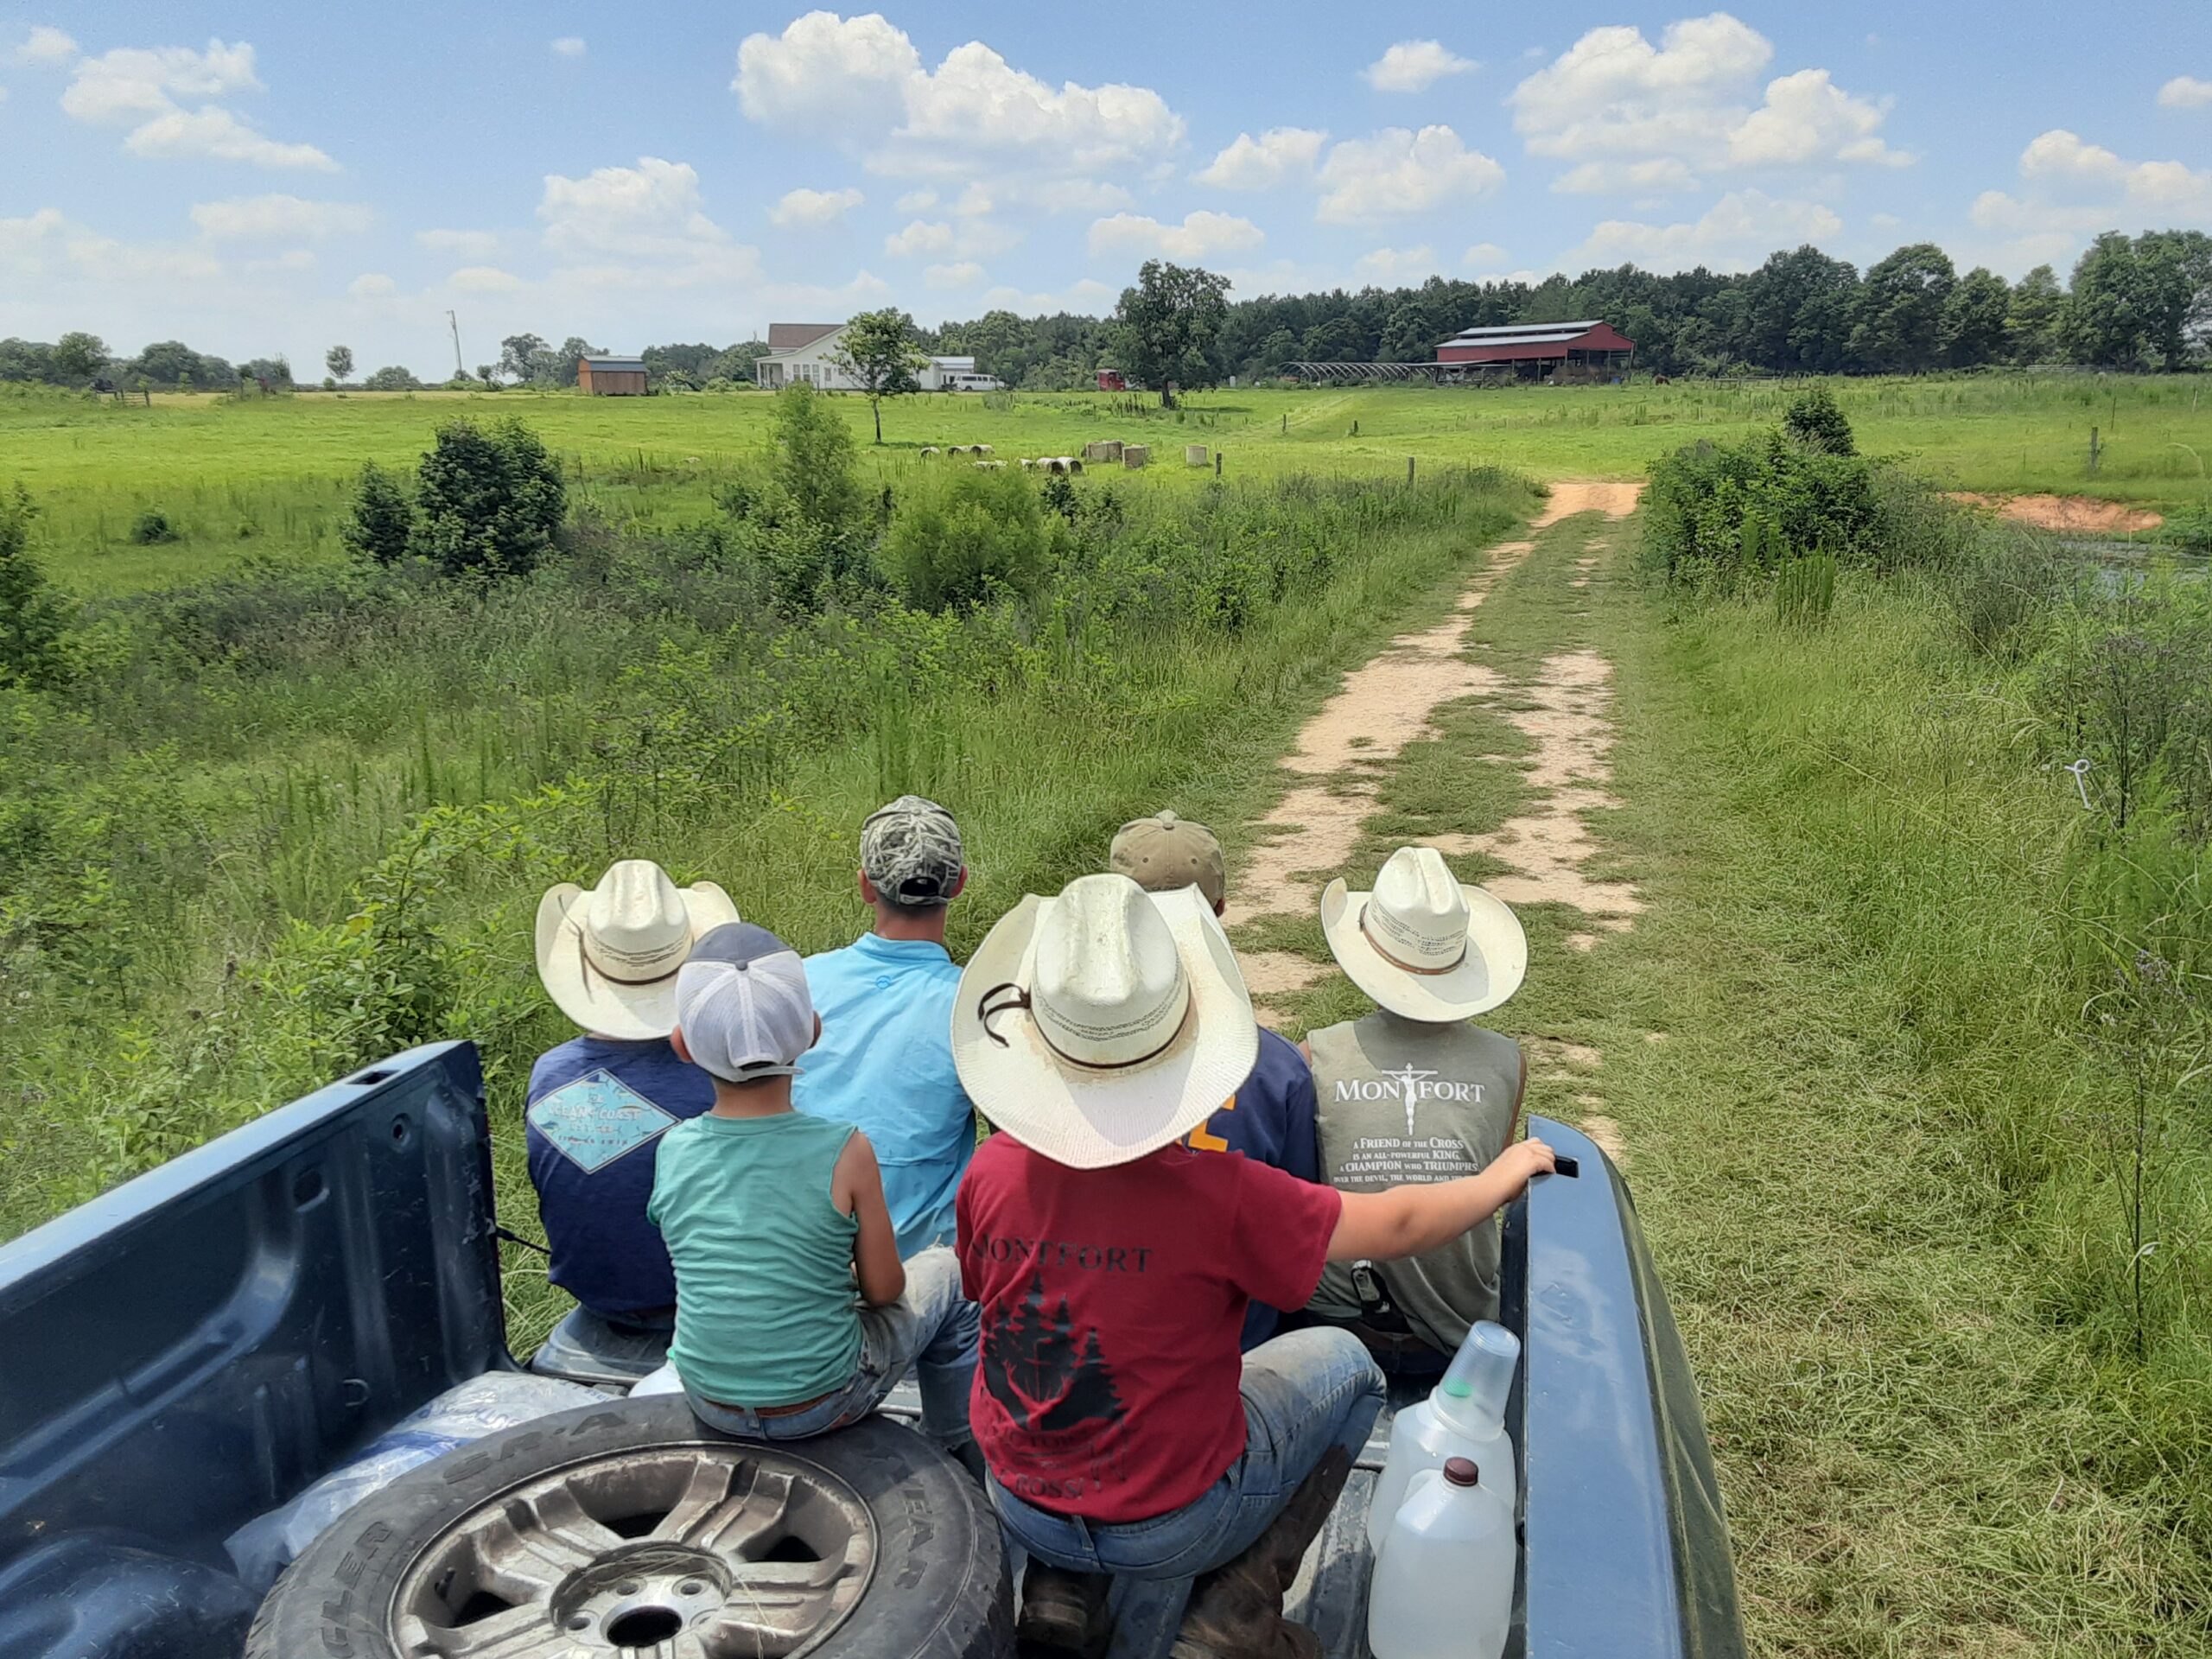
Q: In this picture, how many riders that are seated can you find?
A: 6